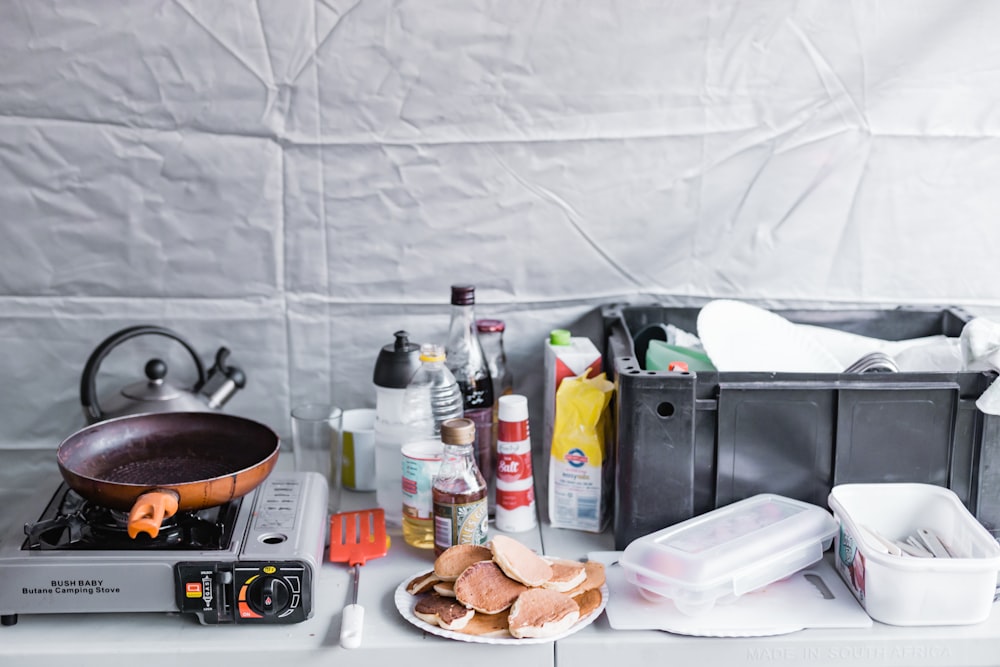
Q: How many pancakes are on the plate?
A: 11